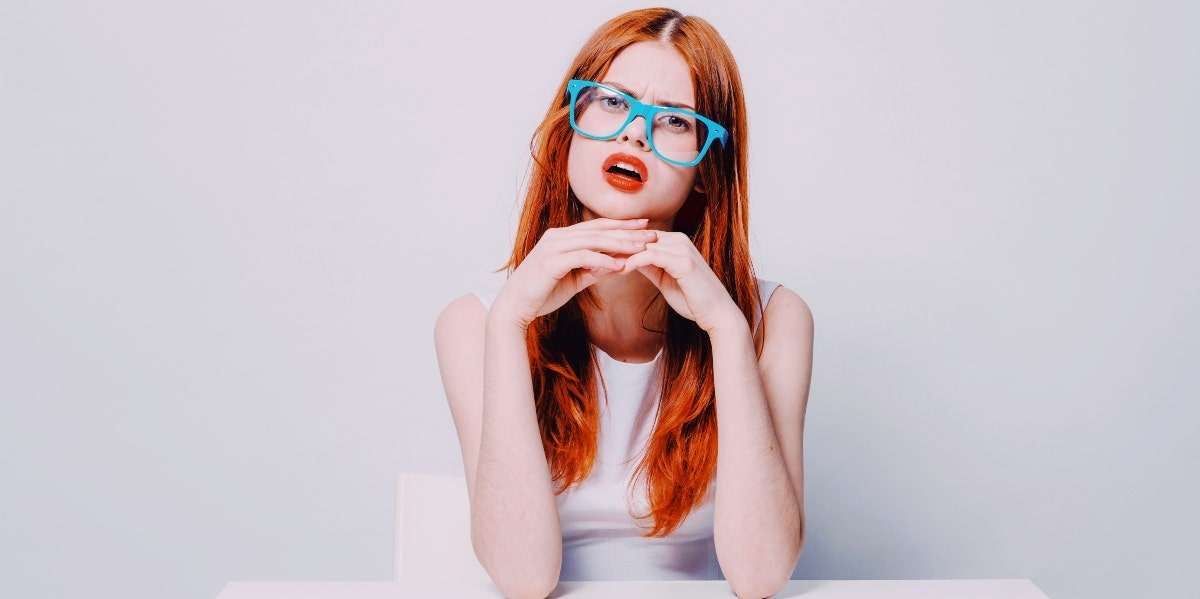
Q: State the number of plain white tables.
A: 1